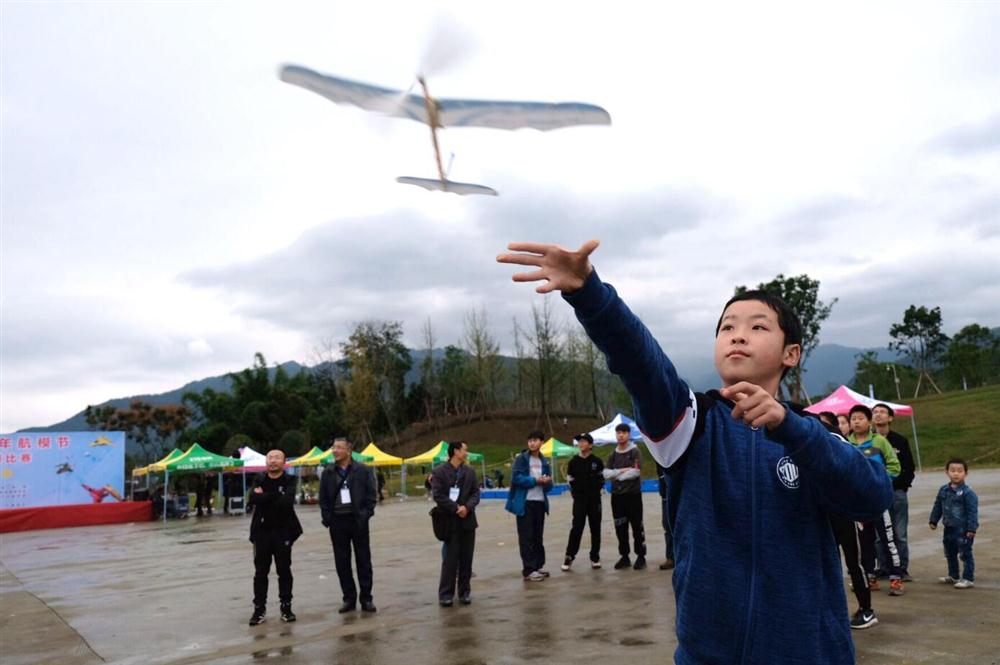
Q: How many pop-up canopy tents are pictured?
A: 10